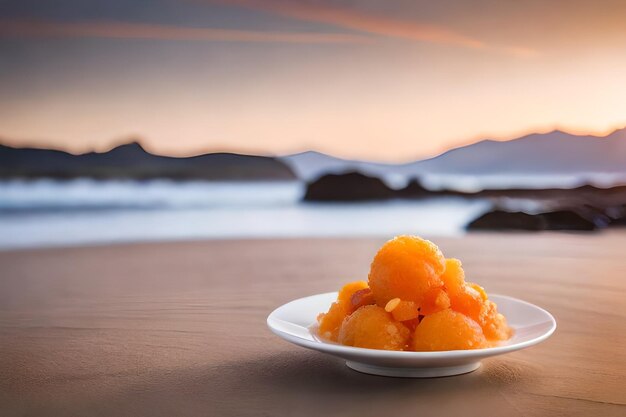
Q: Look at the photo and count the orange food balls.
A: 3